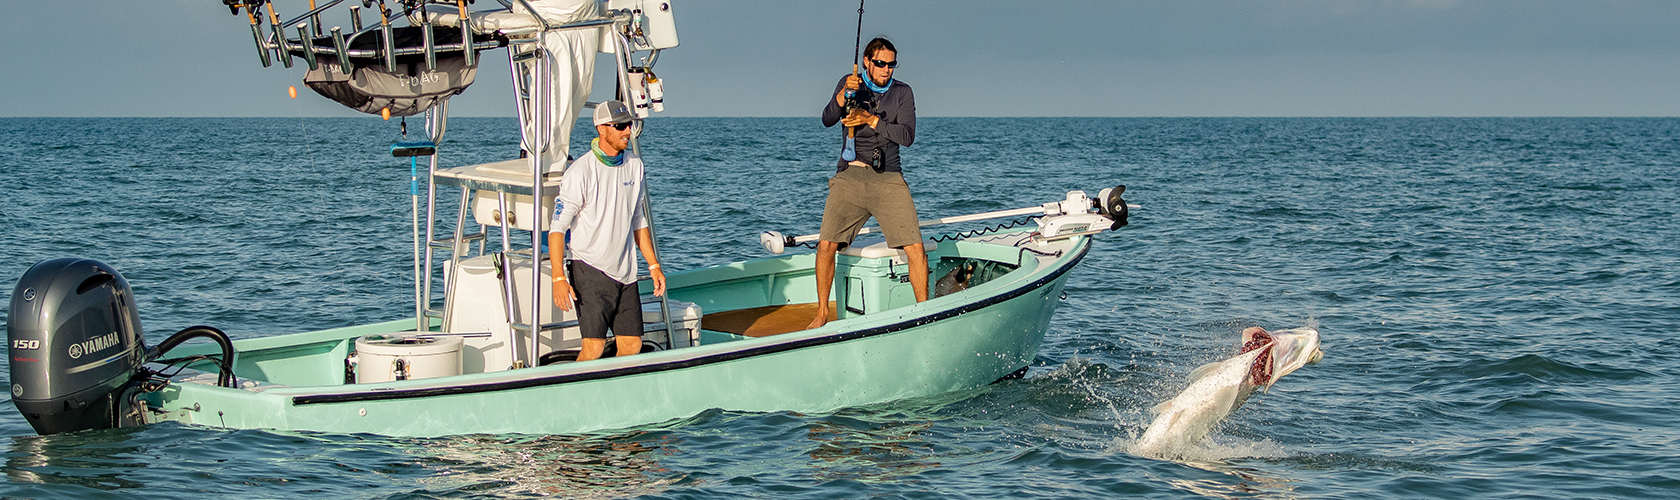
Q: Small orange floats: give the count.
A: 2